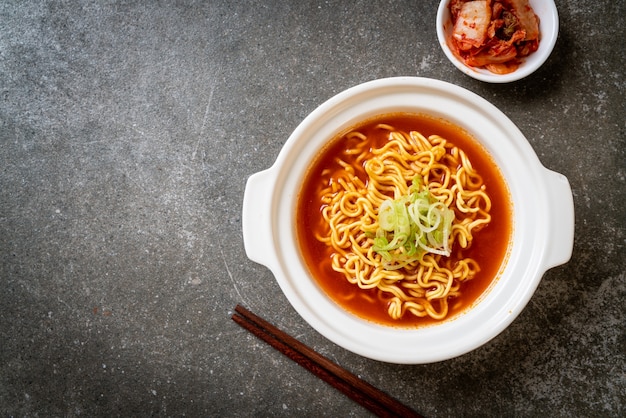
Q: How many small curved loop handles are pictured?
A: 2